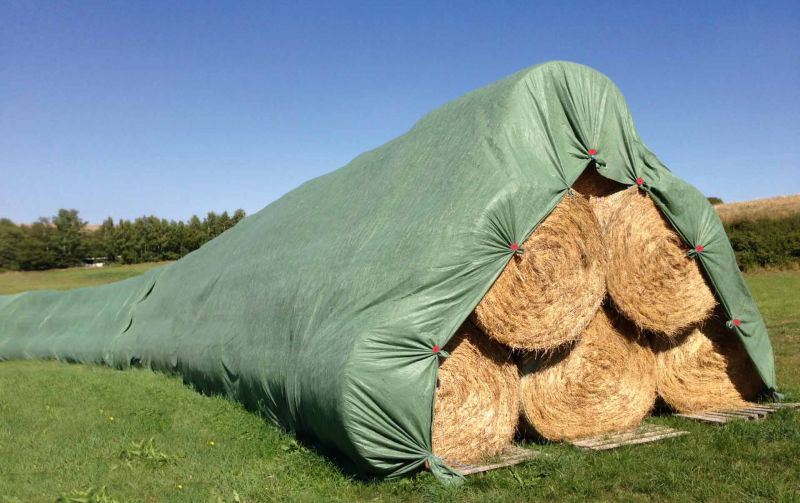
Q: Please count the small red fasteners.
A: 6